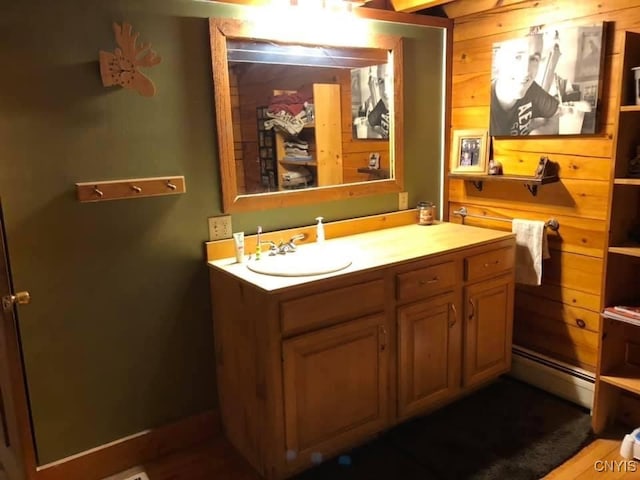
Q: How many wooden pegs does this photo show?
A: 3